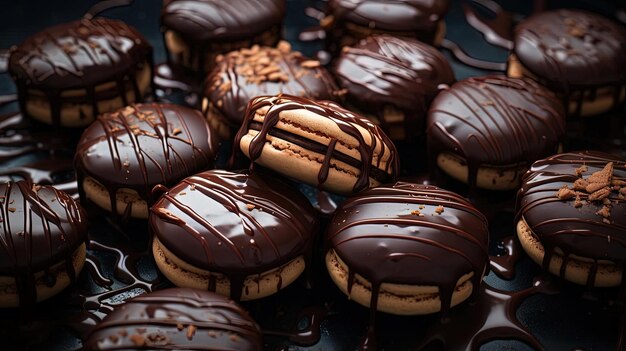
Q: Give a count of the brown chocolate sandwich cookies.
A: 14